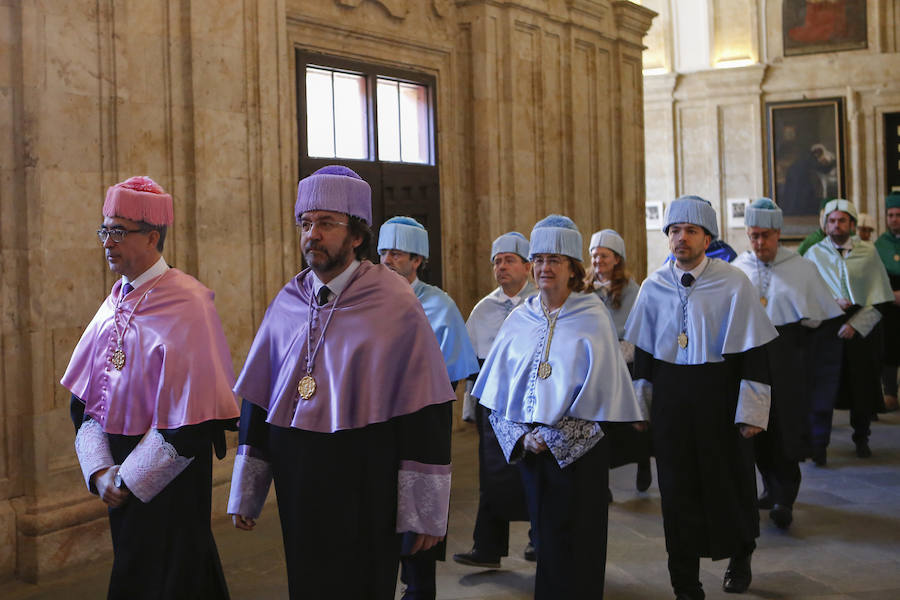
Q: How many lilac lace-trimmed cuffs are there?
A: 2